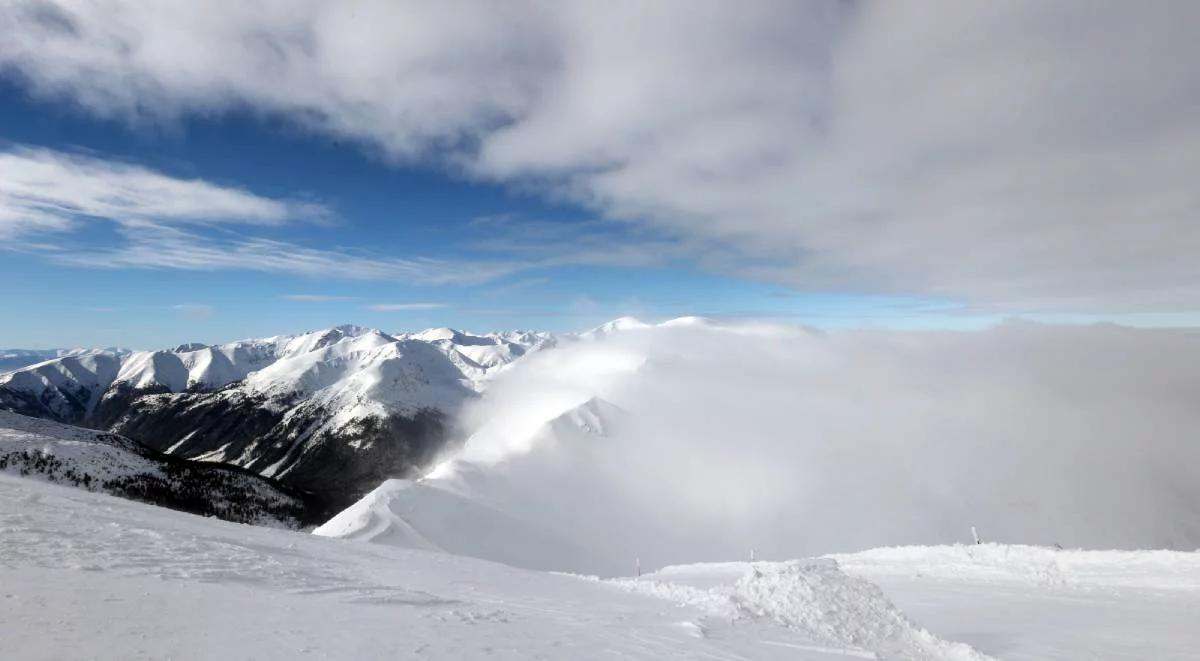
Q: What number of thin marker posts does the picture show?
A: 3